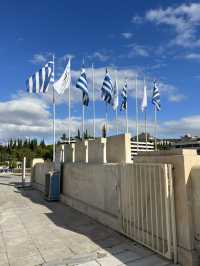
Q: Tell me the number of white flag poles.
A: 10